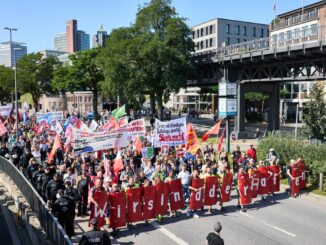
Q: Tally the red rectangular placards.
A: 15